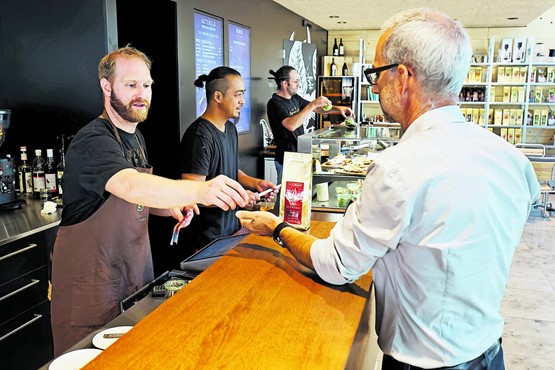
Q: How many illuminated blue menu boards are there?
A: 2